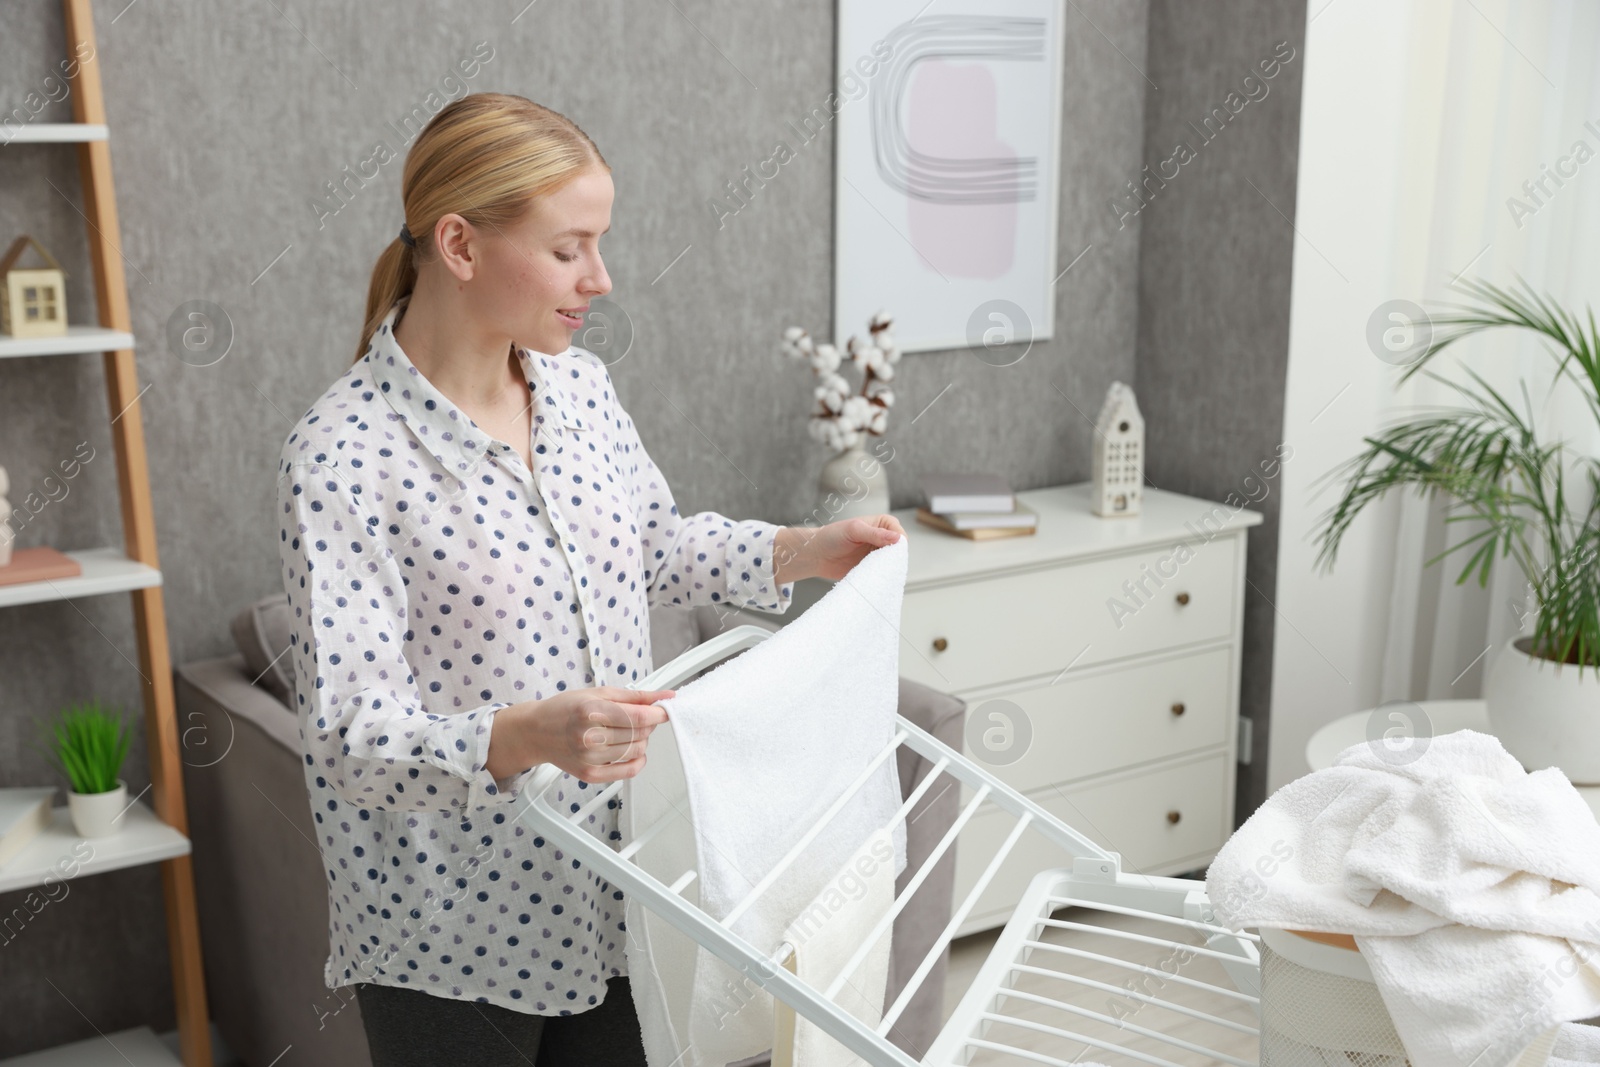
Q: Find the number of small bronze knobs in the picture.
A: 4